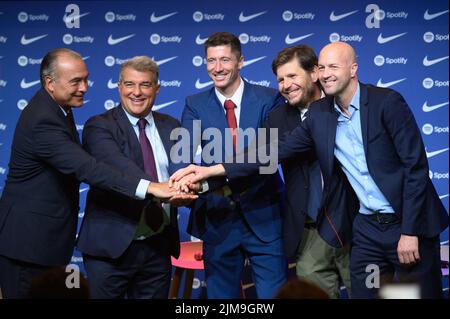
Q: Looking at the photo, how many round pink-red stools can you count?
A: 1